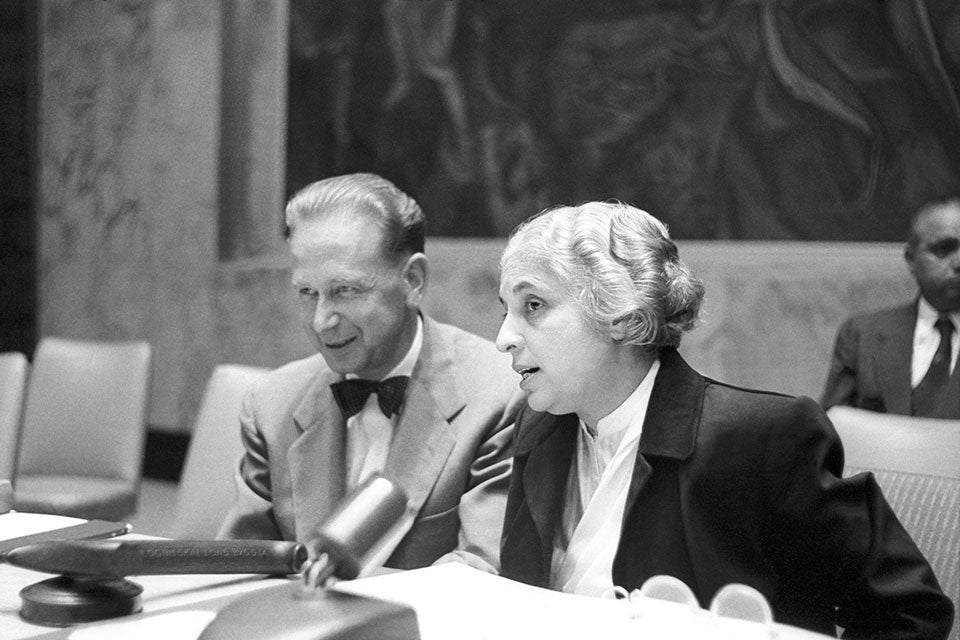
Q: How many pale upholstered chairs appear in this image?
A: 4